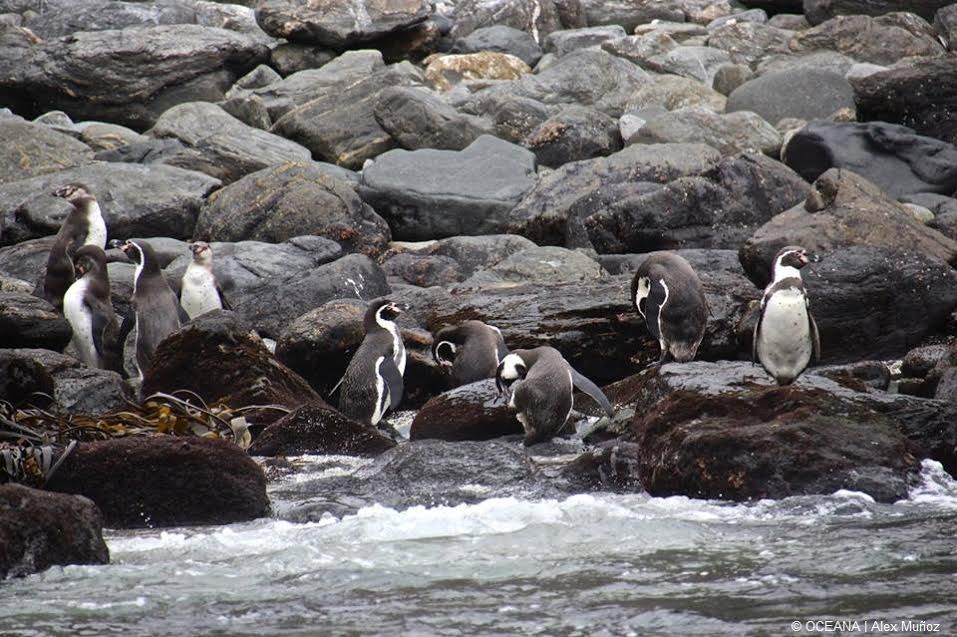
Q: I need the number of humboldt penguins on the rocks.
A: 9